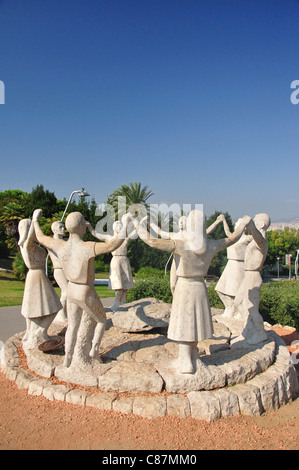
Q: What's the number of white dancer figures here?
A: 8